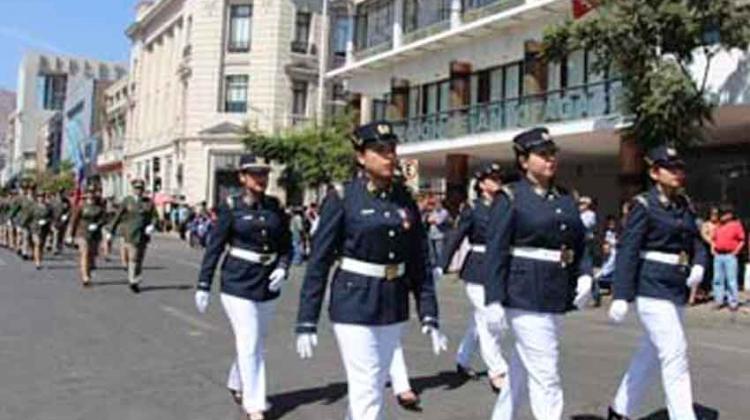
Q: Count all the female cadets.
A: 5